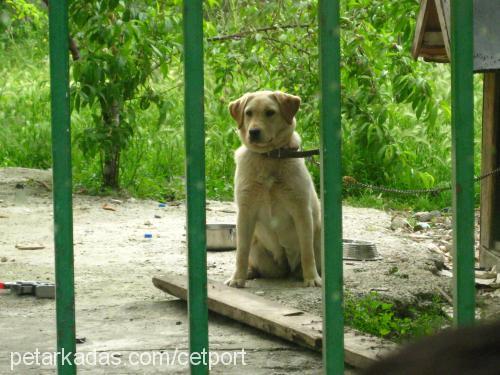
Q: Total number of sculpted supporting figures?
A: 0